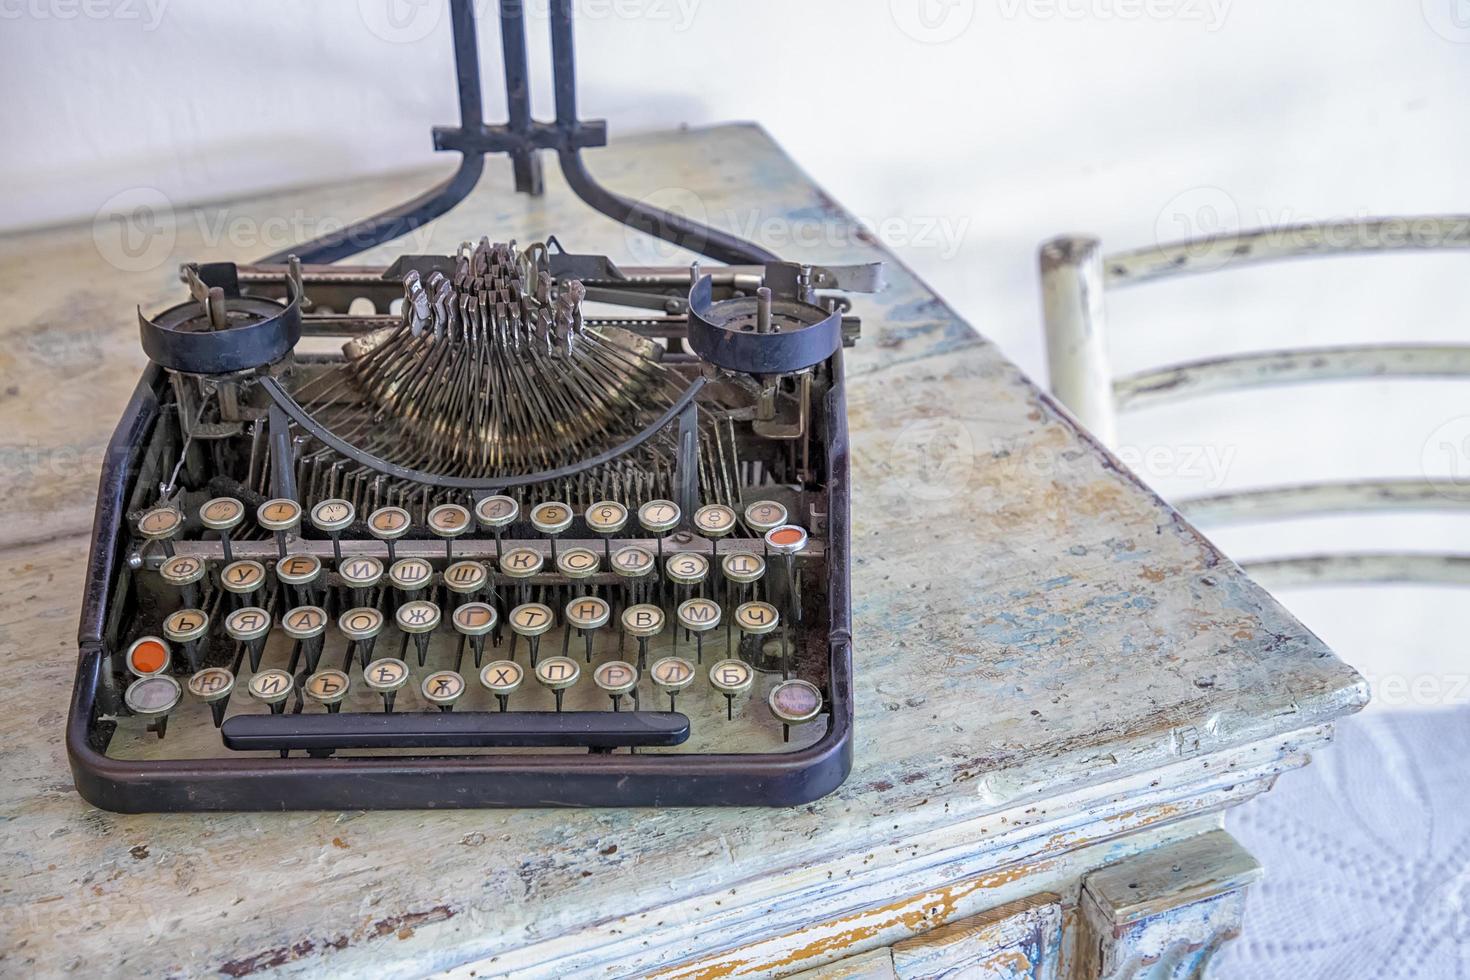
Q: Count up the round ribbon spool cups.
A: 2